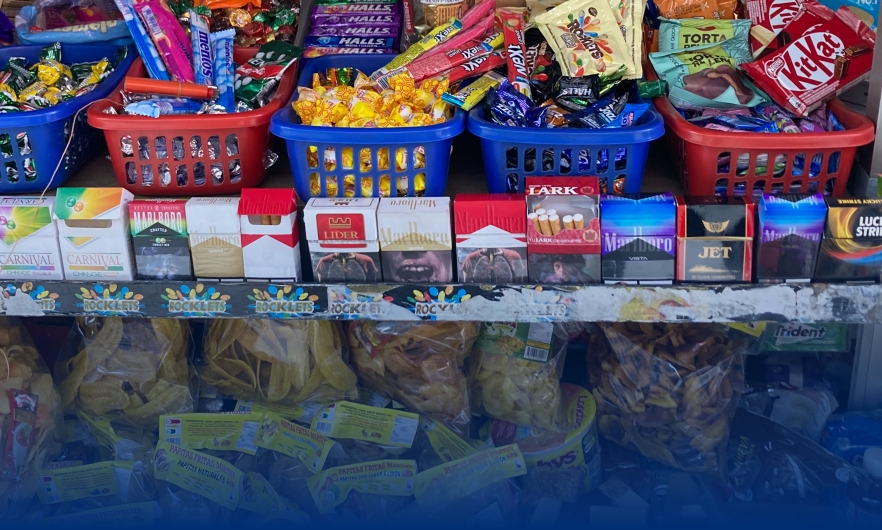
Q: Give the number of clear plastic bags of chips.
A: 6